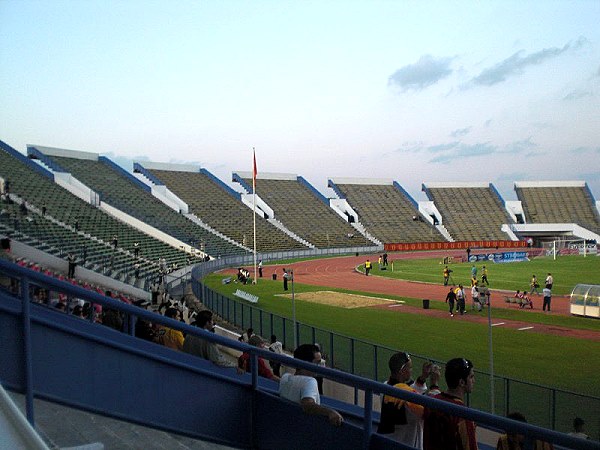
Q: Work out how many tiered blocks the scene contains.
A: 7